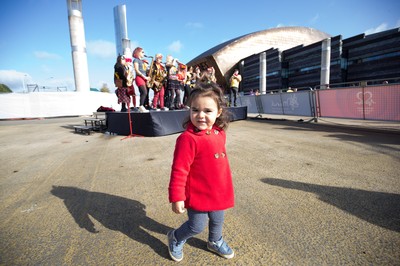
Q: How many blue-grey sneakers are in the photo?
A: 2